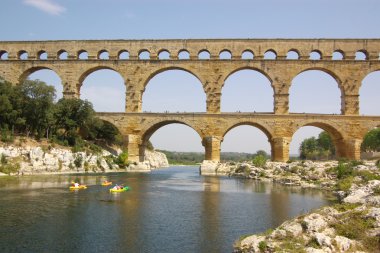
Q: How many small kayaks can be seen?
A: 3